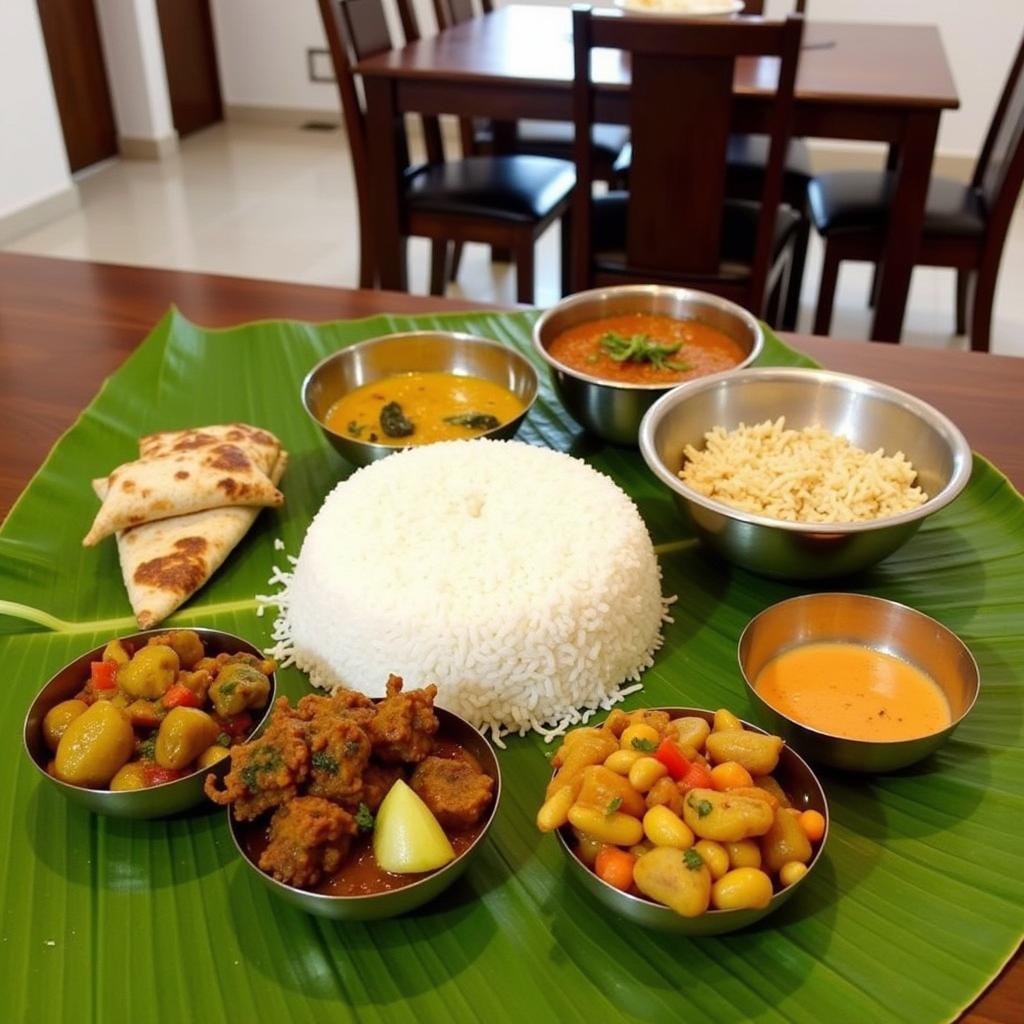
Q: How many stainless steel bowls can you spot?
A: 7